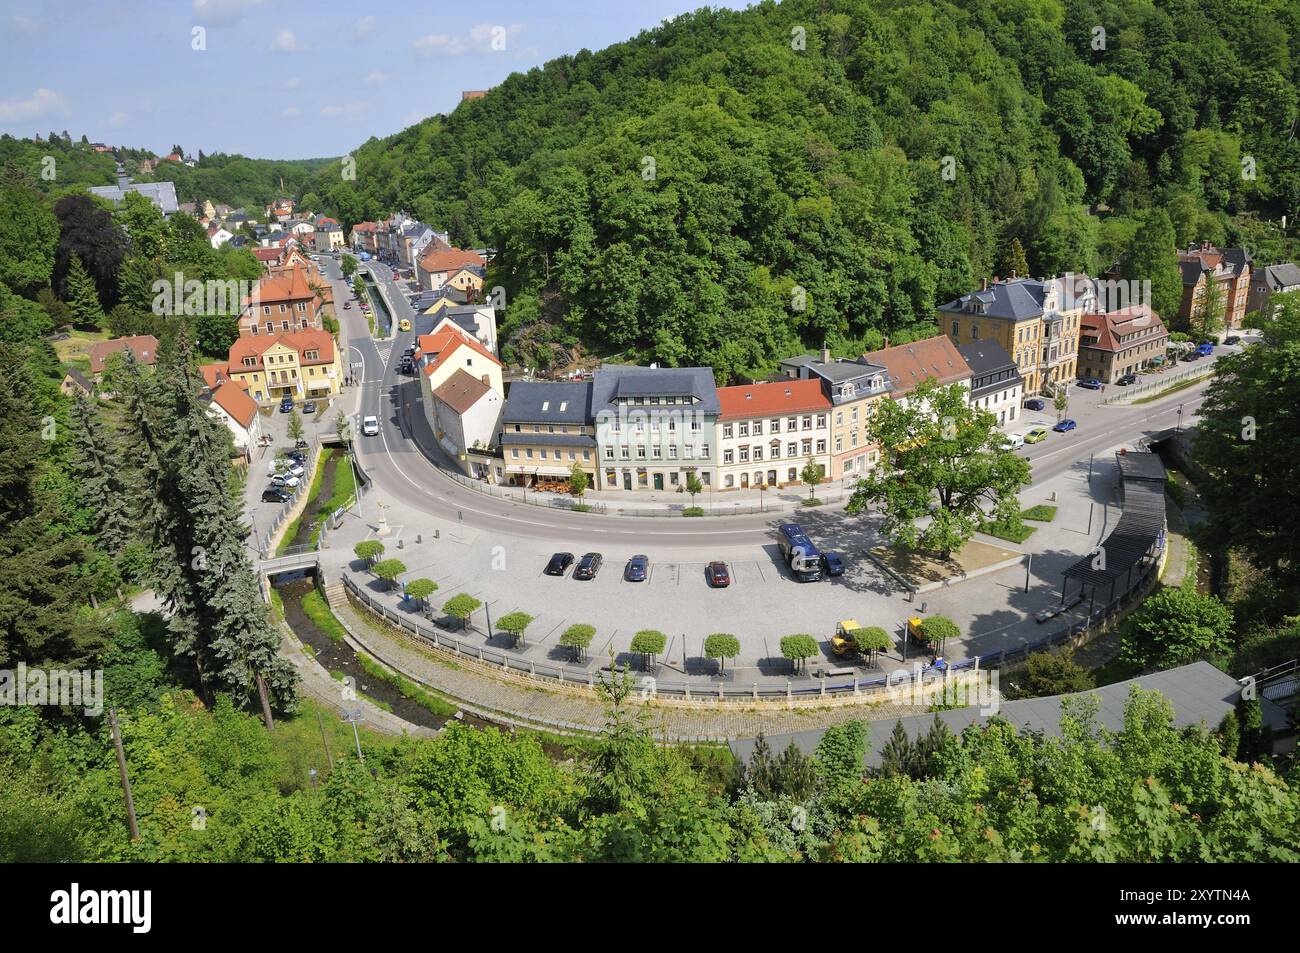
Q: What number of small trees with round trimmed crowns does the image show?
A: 11